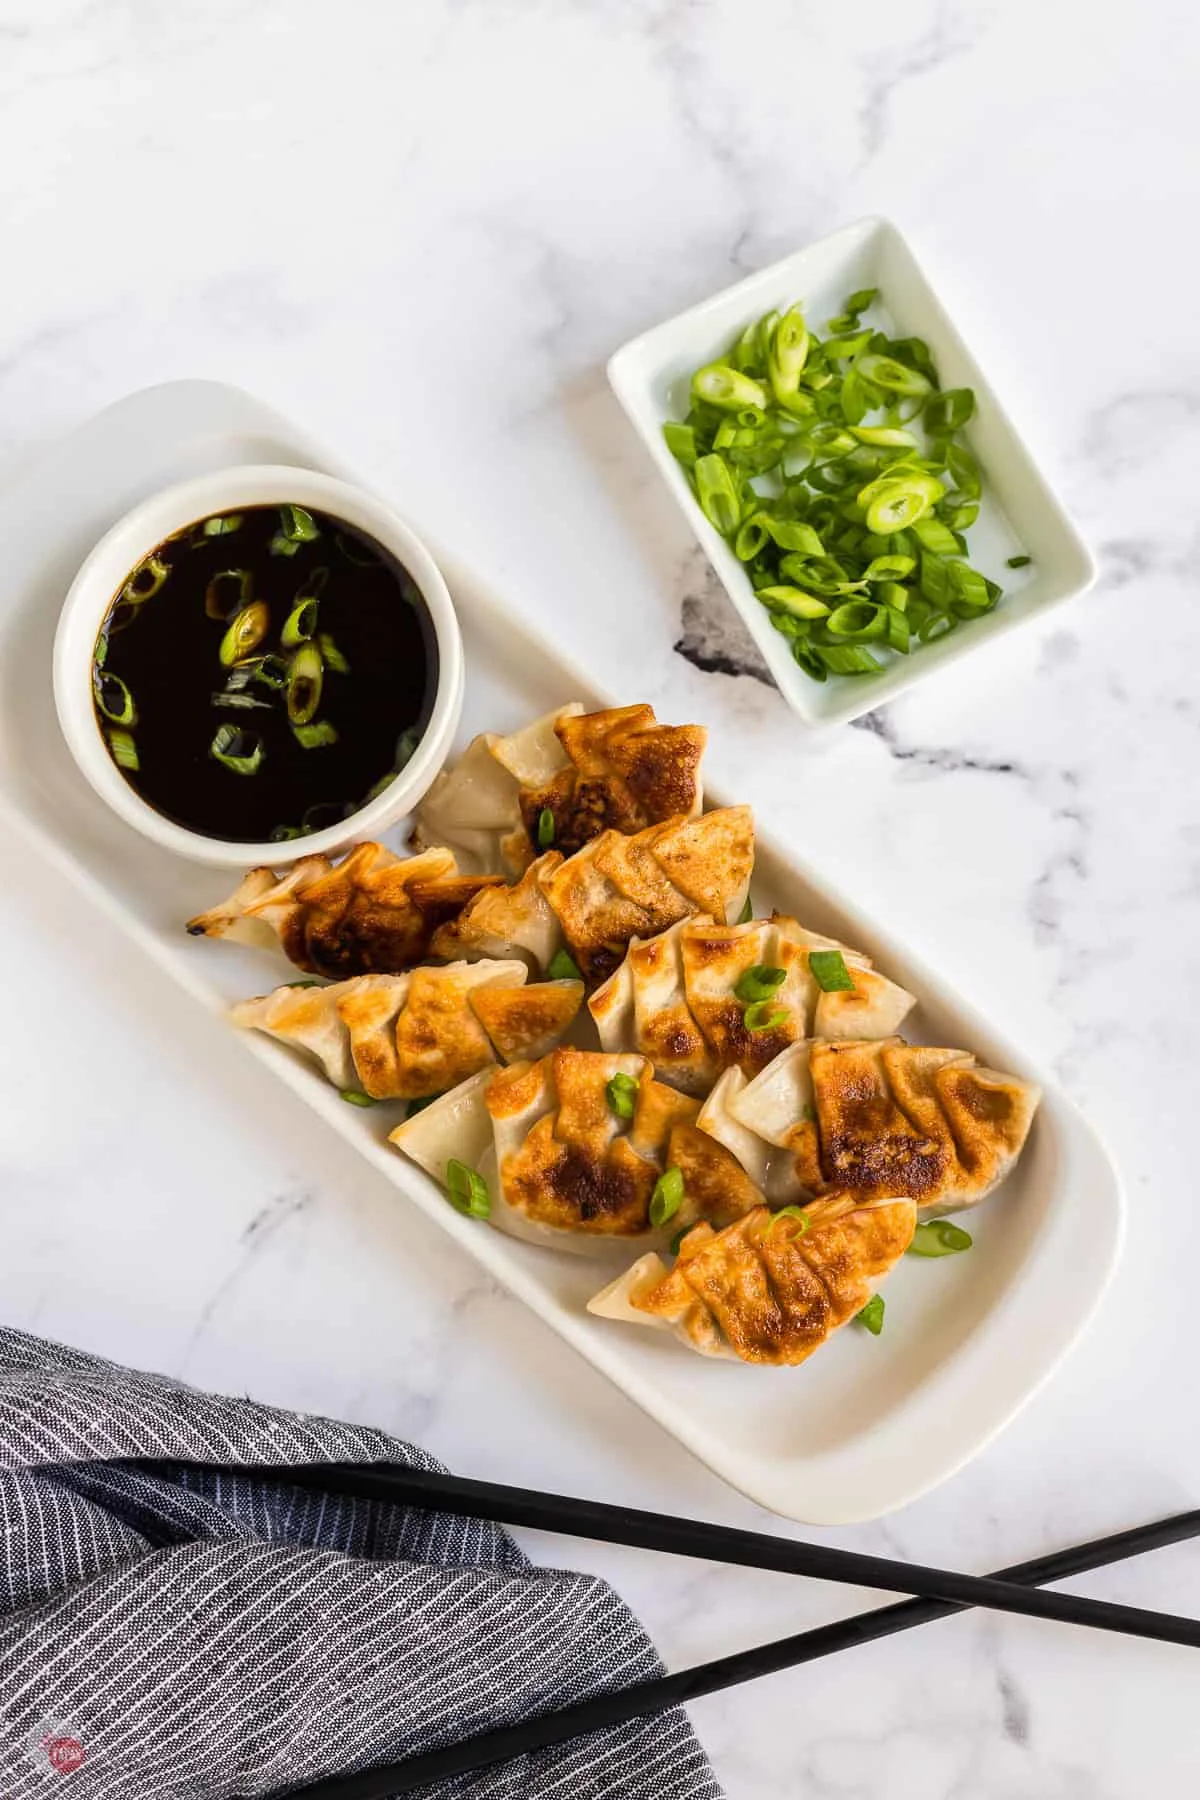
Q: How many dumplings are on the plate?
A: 8